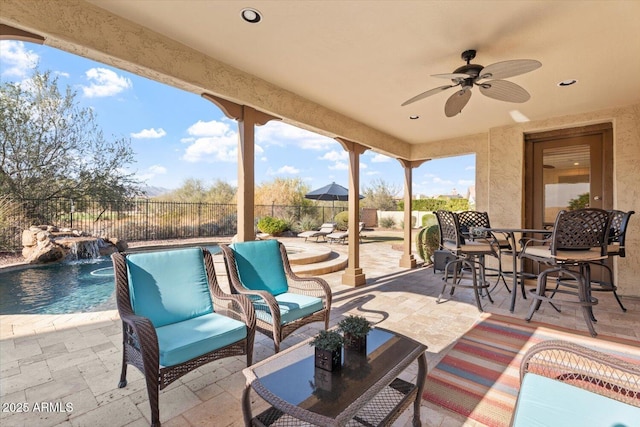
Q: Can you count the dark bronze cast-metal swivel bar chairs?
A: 4